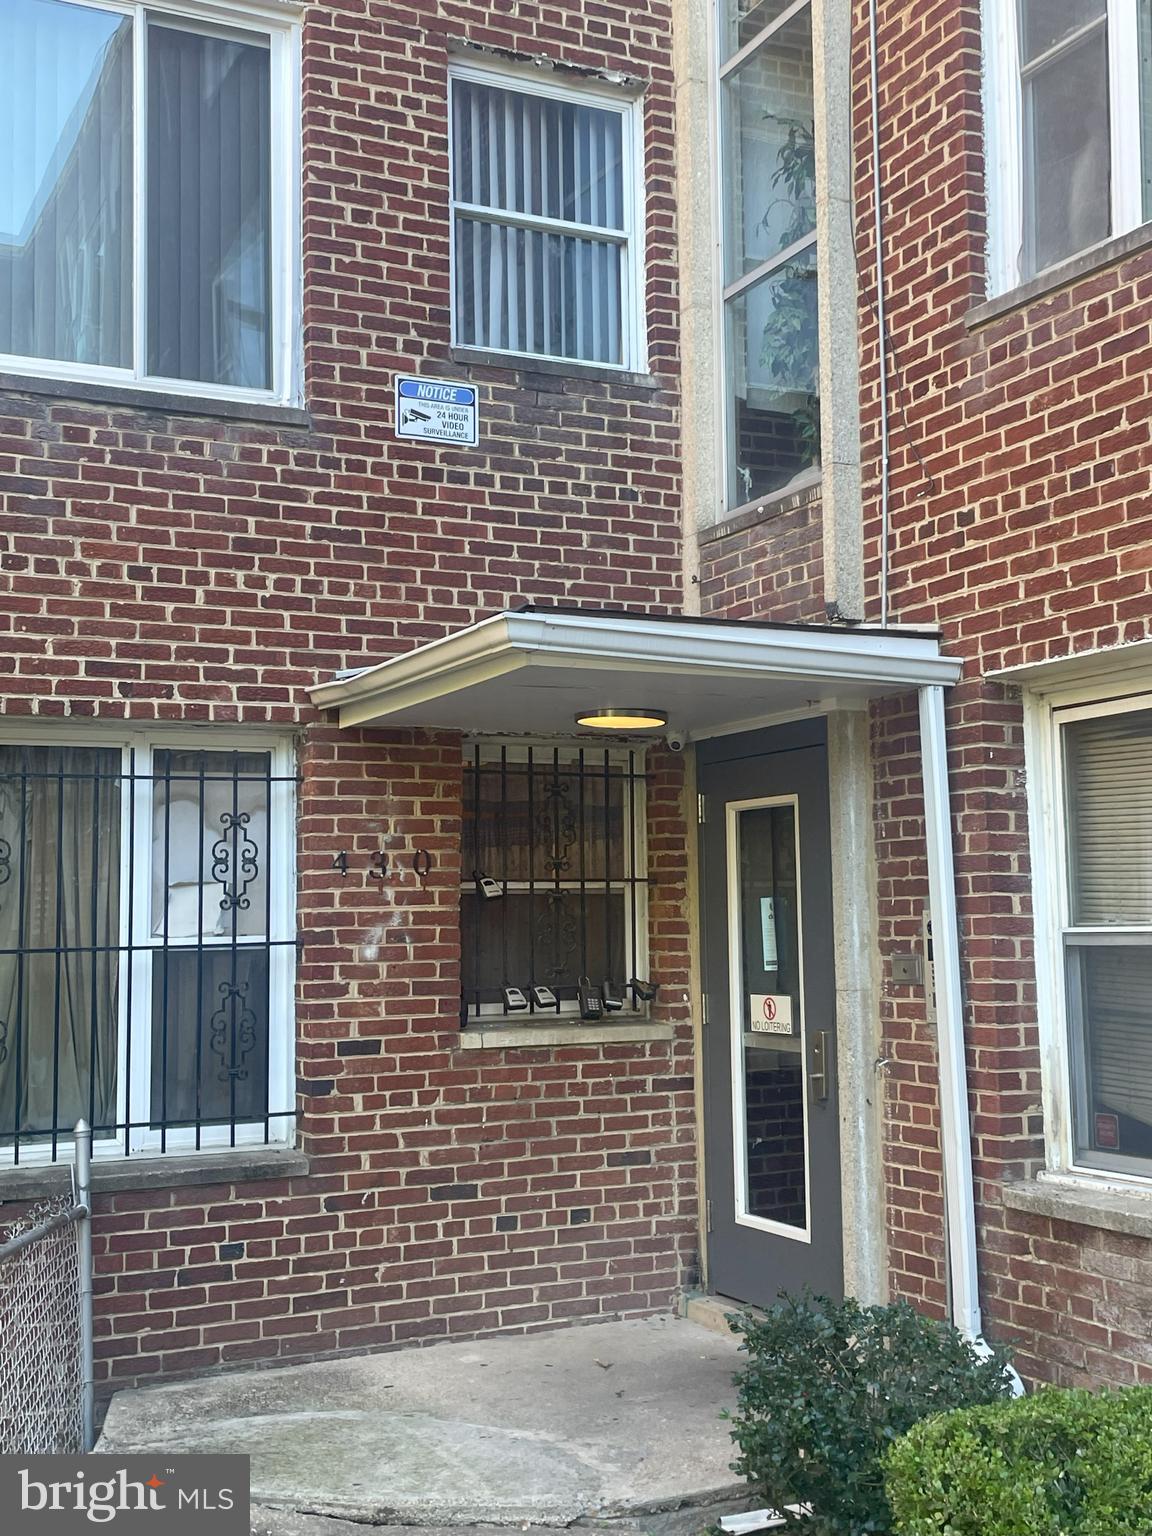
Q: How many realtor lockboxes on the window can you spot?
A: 6